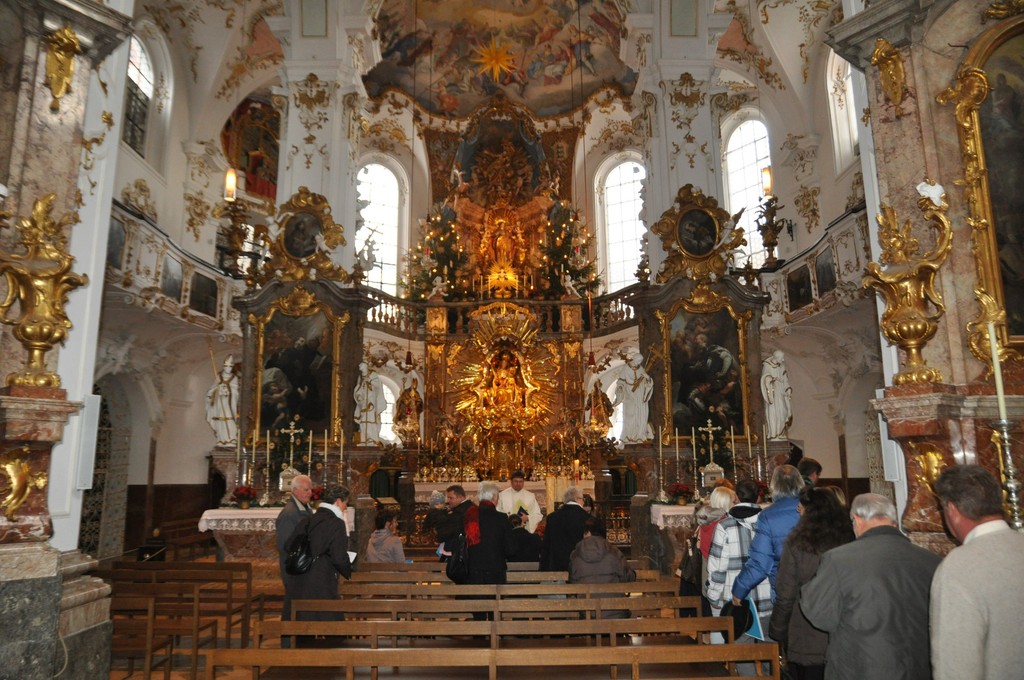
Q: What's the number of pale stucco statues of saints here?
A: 4